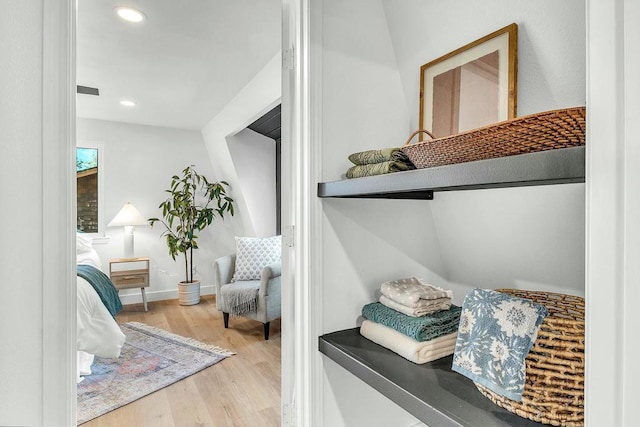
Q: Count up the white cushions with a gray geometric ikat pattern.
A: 1